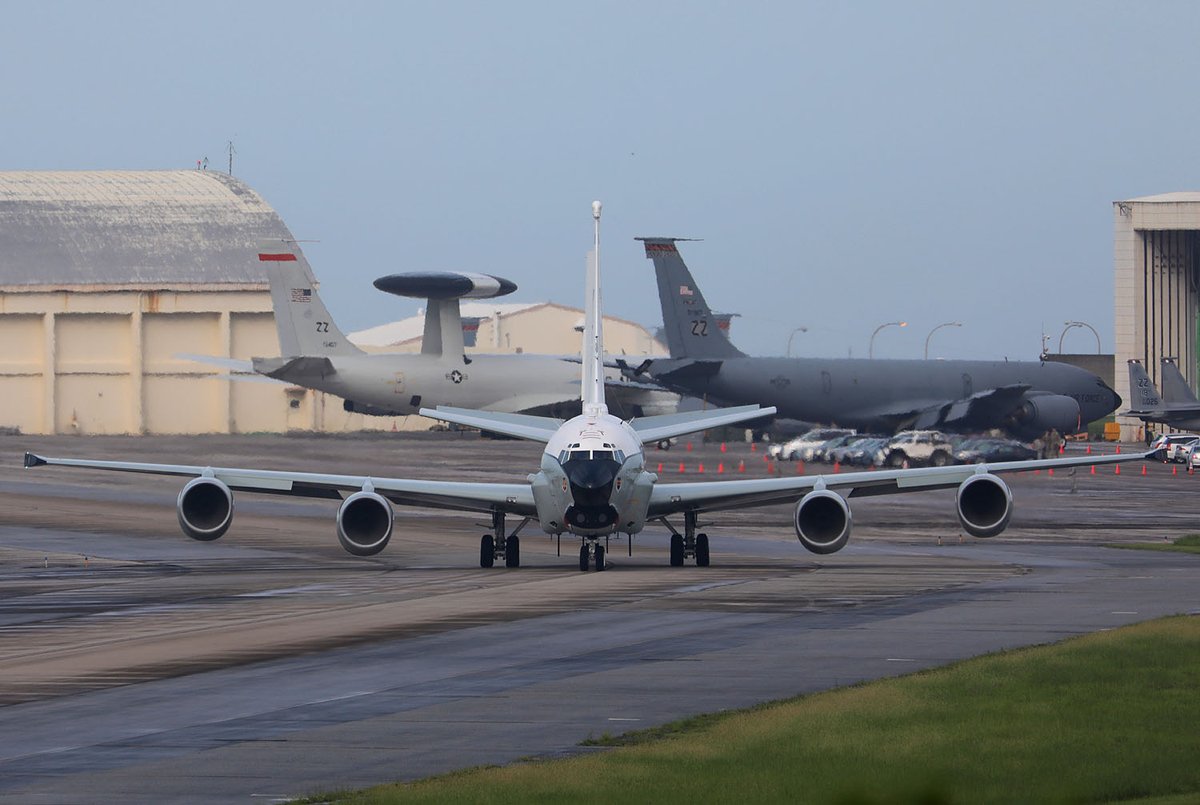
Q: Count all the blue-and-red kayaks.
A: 0